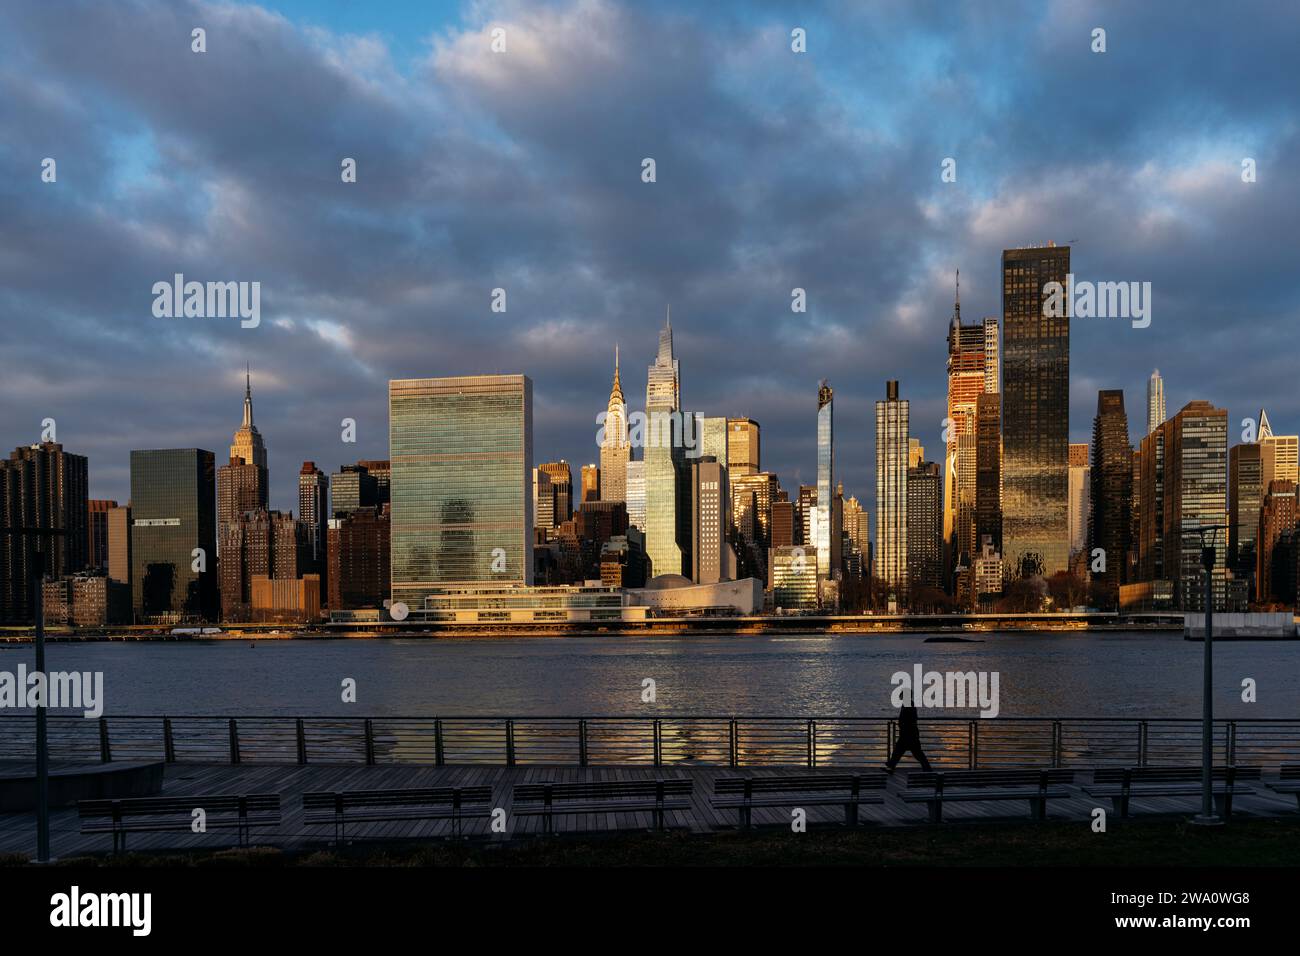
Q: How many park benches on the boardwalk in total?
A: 7